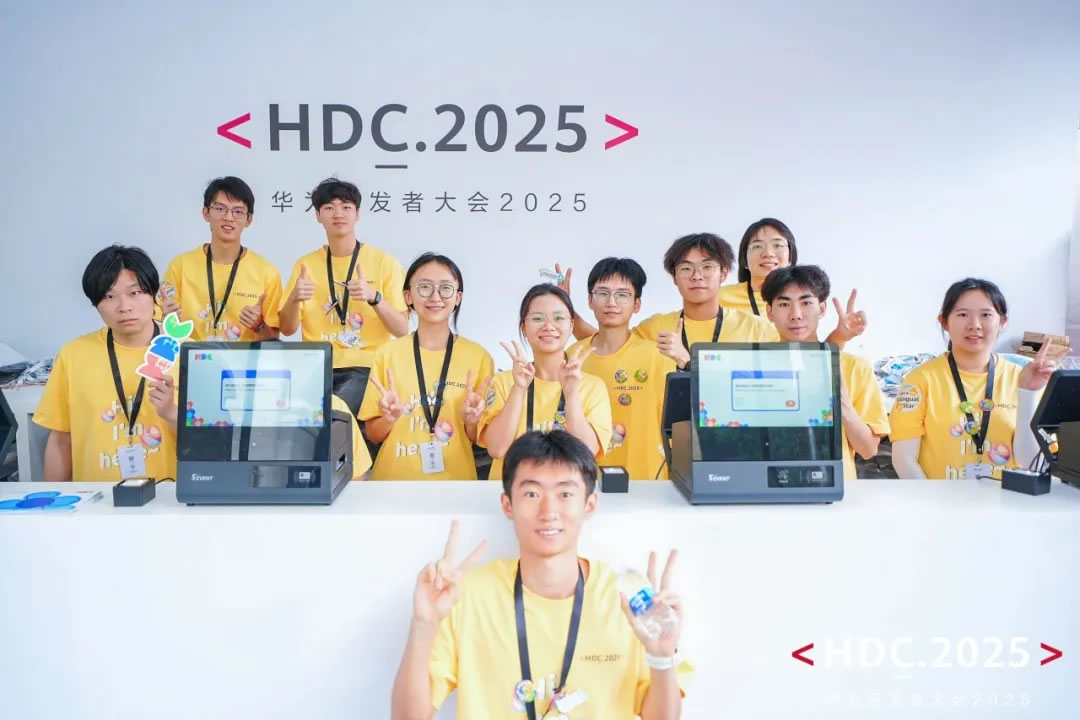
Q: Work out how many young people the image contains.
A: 11